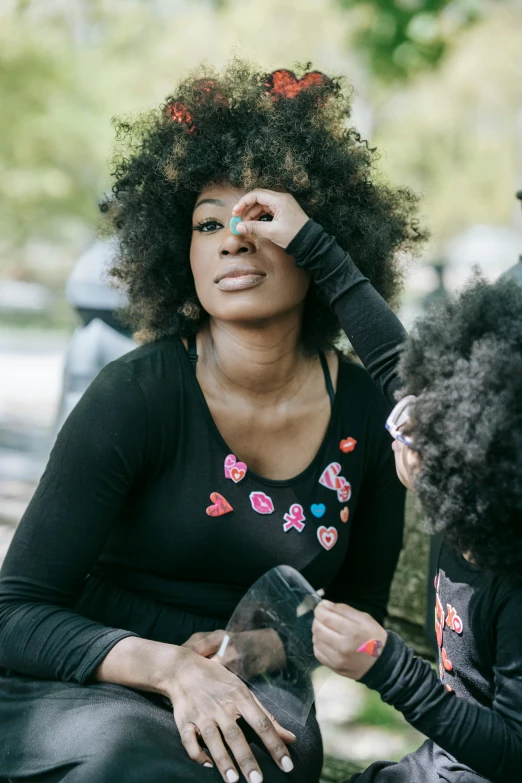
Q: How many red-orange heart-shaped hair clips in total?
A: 2